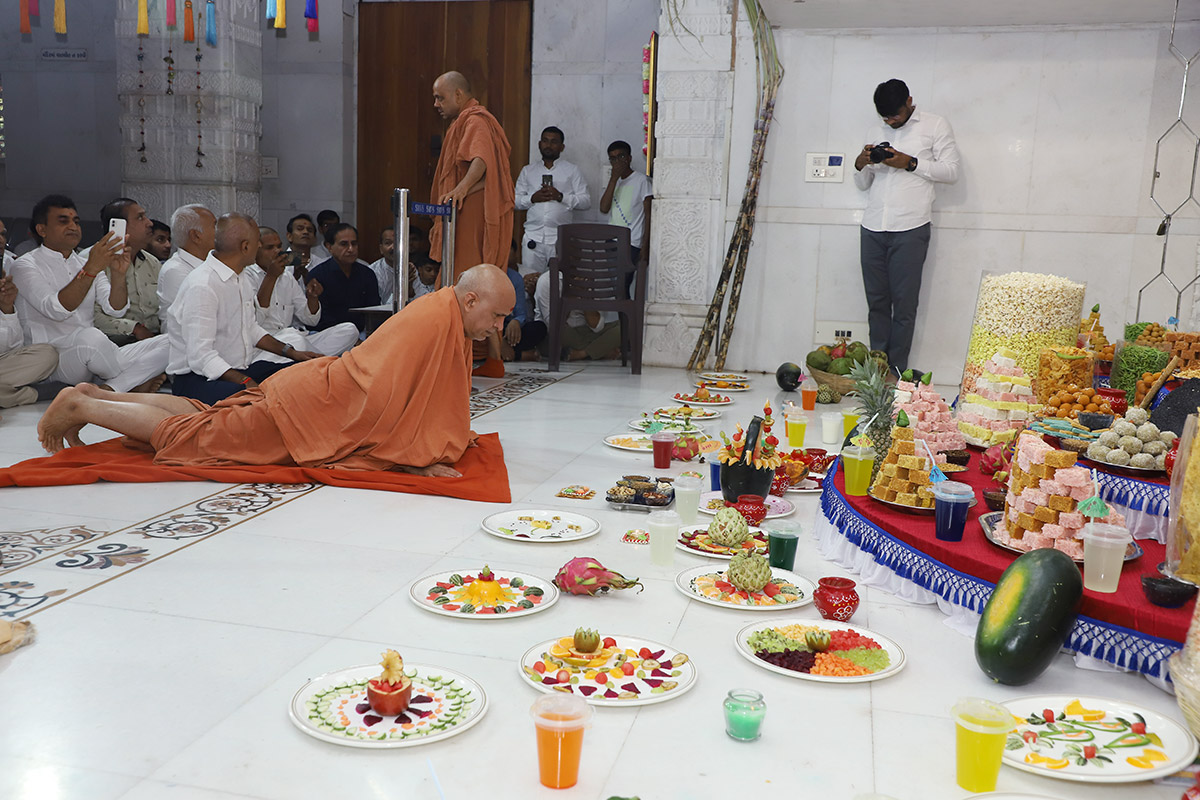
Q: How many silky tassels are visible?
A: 11